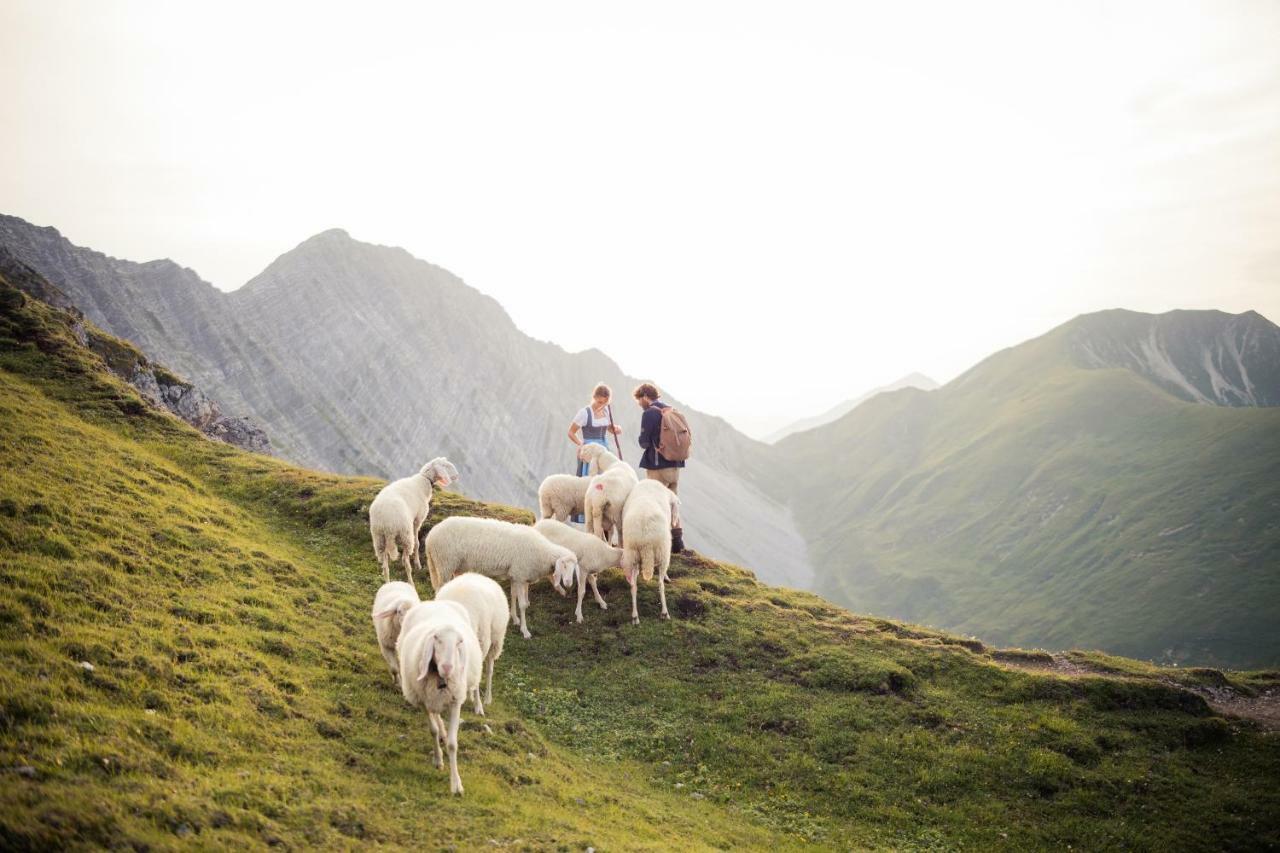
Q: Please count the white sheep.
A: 9